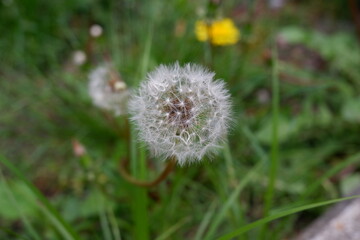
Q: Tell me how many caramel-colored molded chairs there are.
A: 0